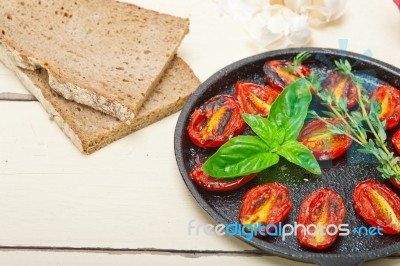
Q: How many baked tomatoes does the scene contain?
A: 12